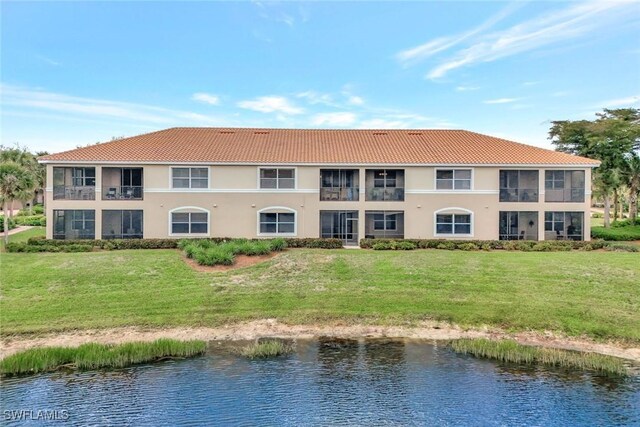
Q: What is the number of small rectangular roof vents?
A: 4